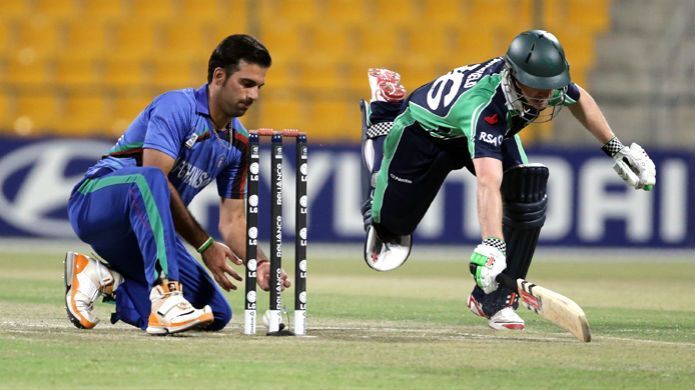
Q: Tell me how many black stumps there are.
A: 3